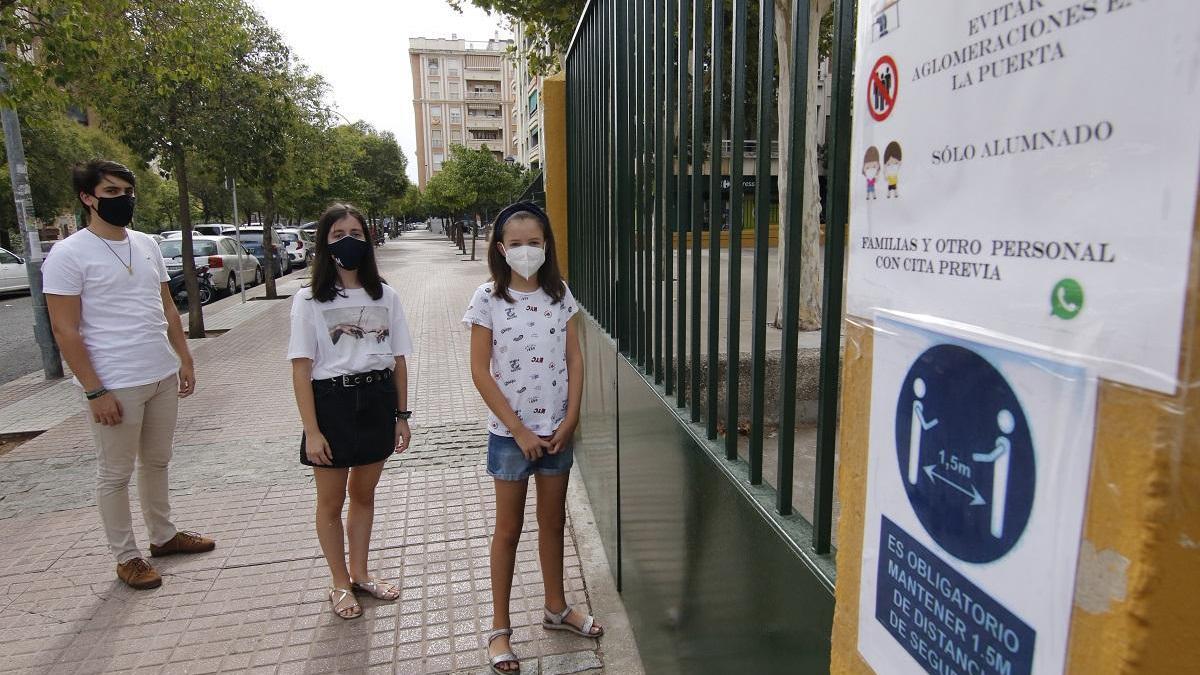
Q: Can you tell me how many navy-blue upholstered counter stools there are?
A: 0